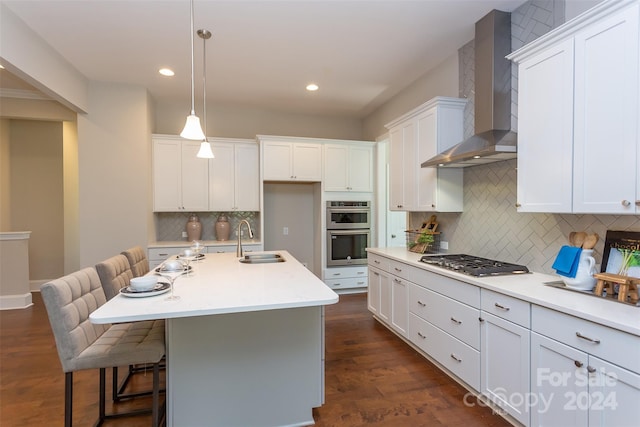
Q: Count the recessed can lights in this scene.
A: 2